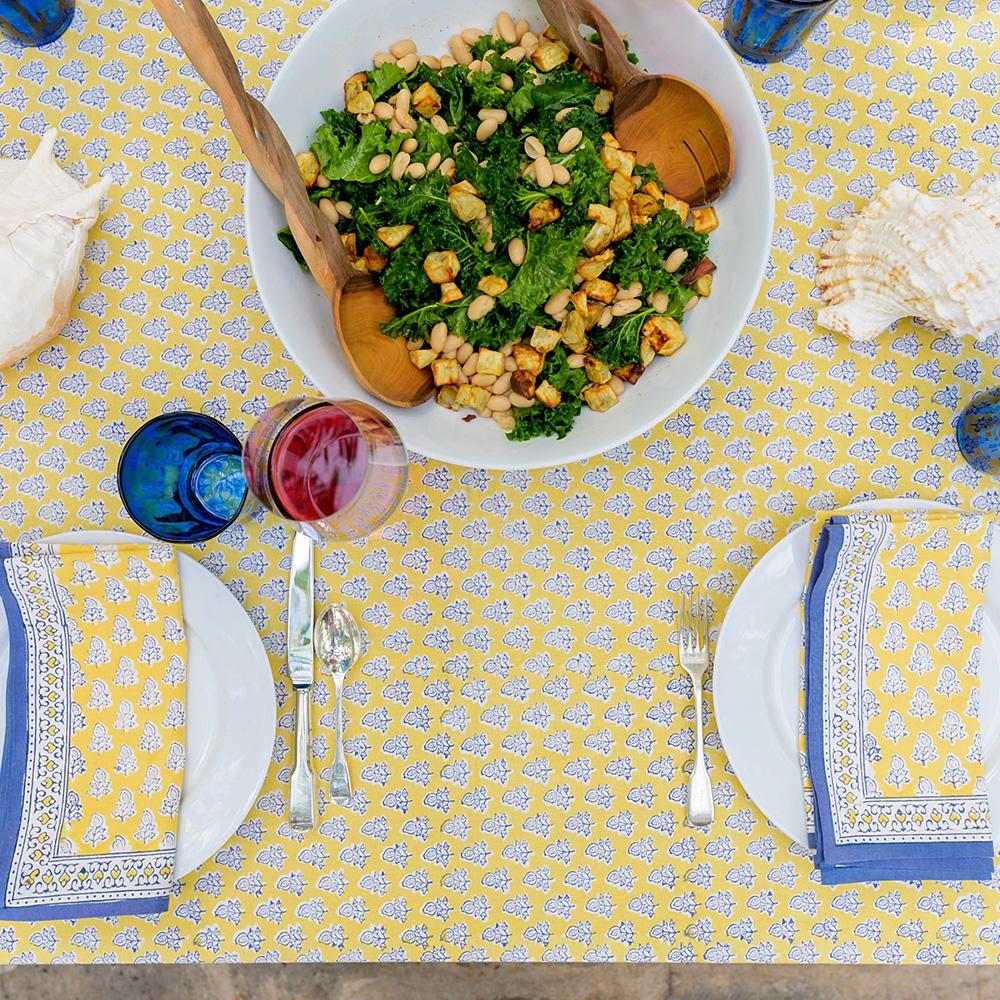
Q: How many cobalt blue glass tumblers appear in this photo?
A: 4